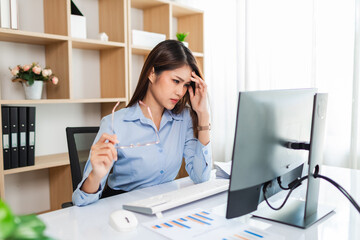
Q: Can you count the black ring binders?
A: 4